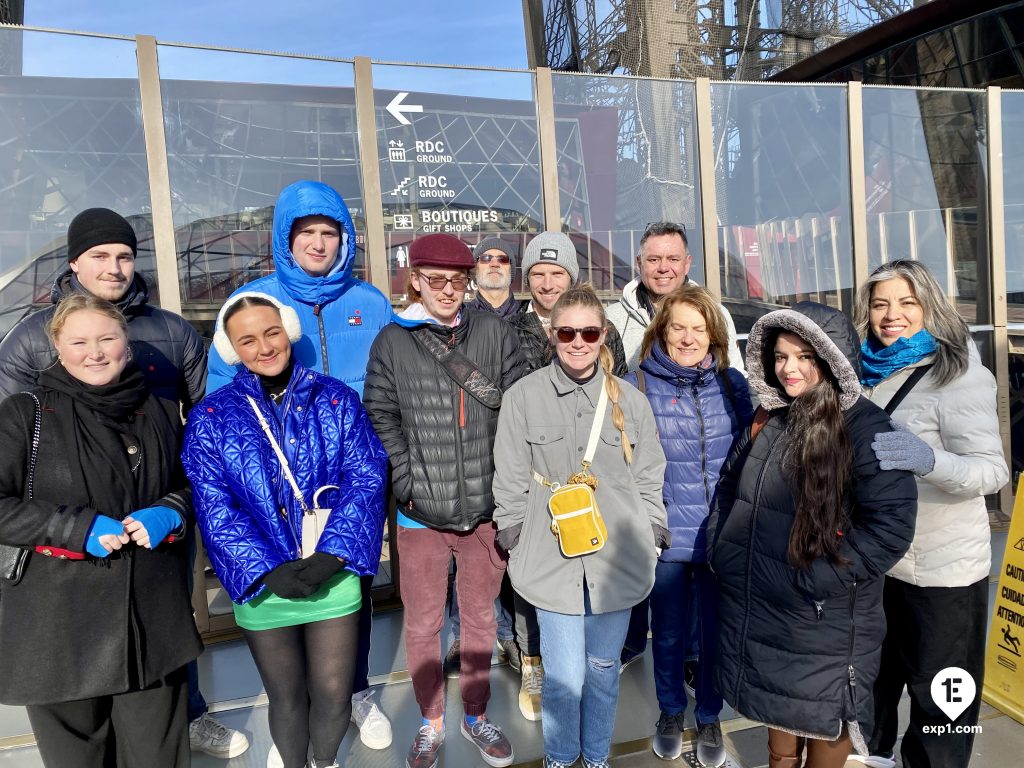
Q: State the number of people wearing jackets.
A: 12